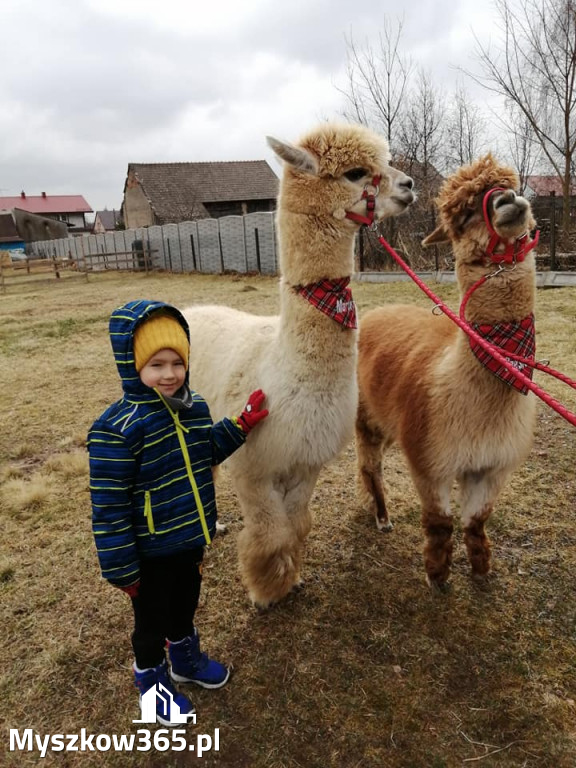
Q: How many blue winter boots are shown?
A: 2